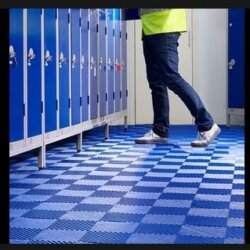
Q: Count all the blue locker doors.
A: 12